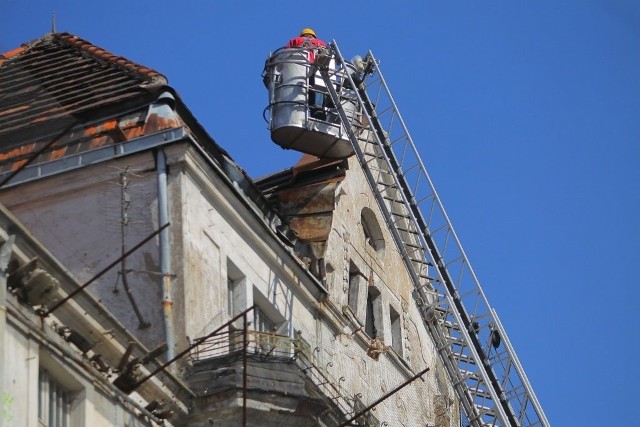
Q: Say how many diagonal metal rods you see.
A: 4